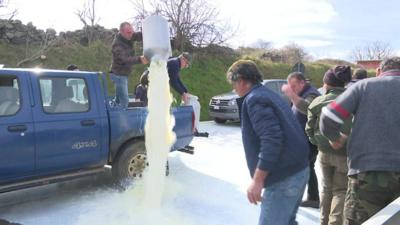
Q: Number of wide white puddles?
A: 1